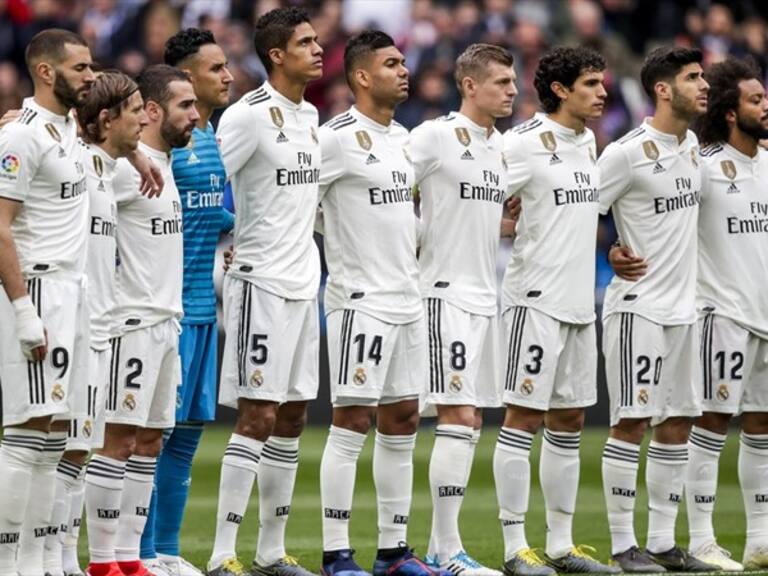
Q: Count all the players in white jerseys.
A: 9